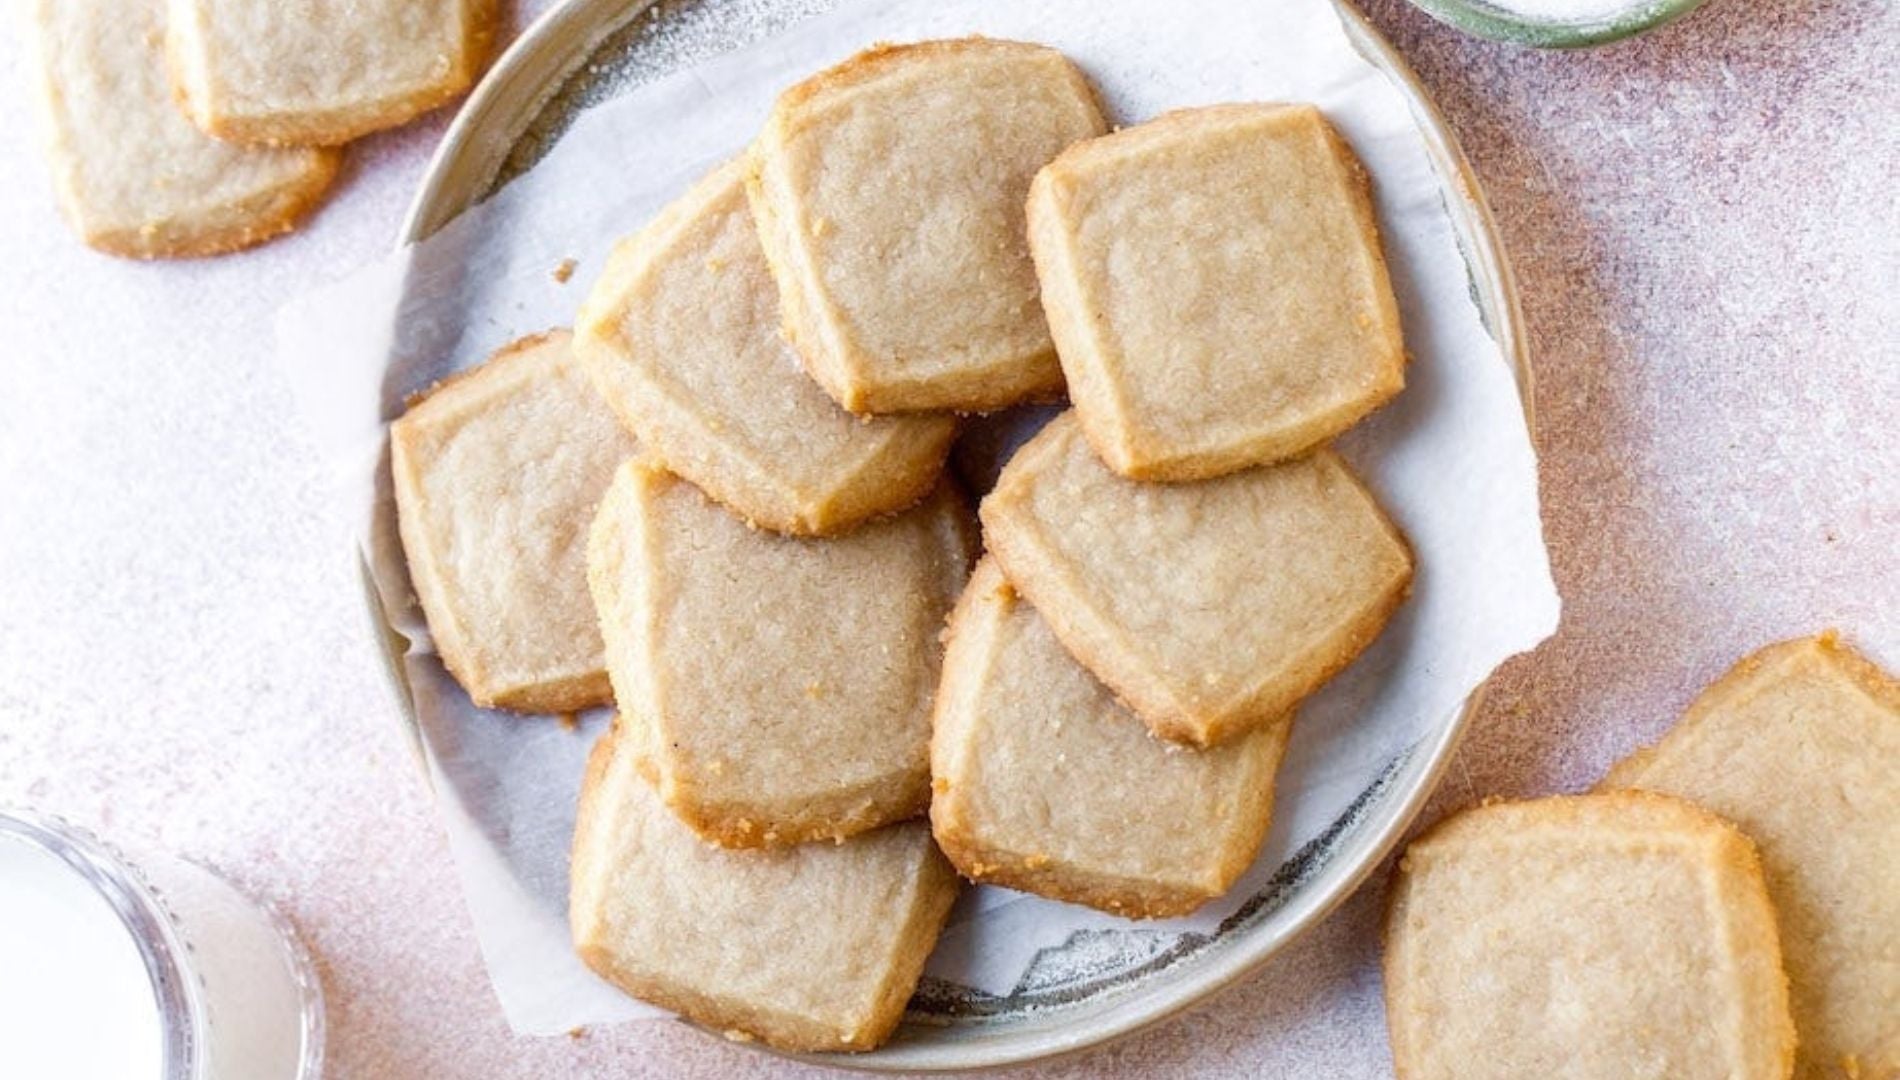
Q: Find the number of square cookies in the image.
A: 12